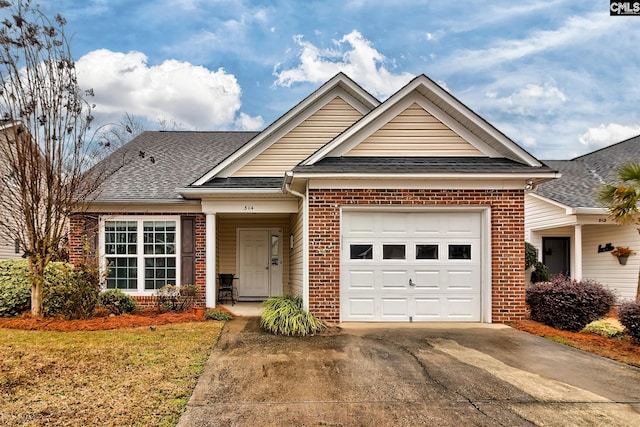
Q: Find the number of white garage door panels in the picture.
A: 12